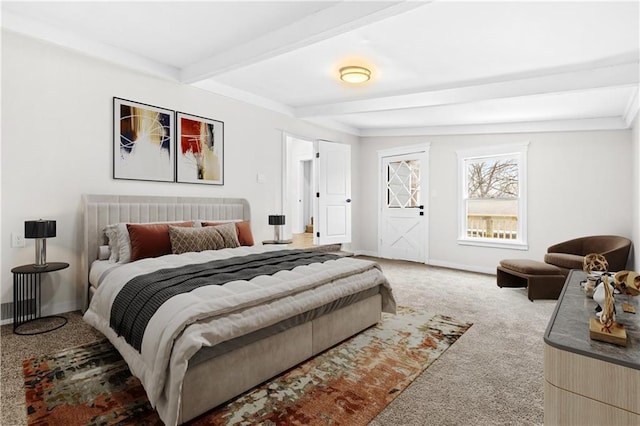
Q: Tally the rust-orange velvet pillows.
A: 2